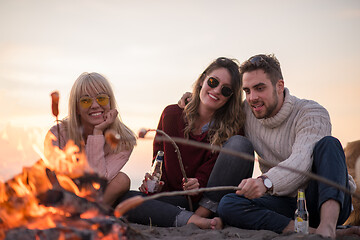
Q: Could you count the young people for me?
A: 3